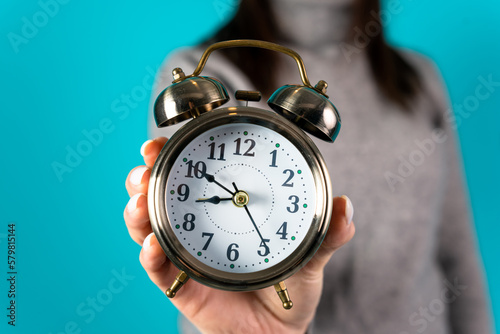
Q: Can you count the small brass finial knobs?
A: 2